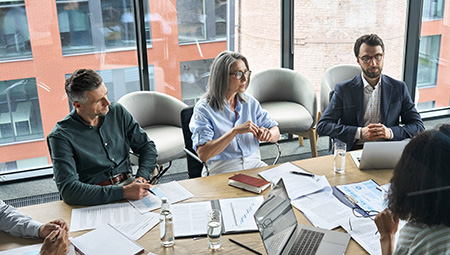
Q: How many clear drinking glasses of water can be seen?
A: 2